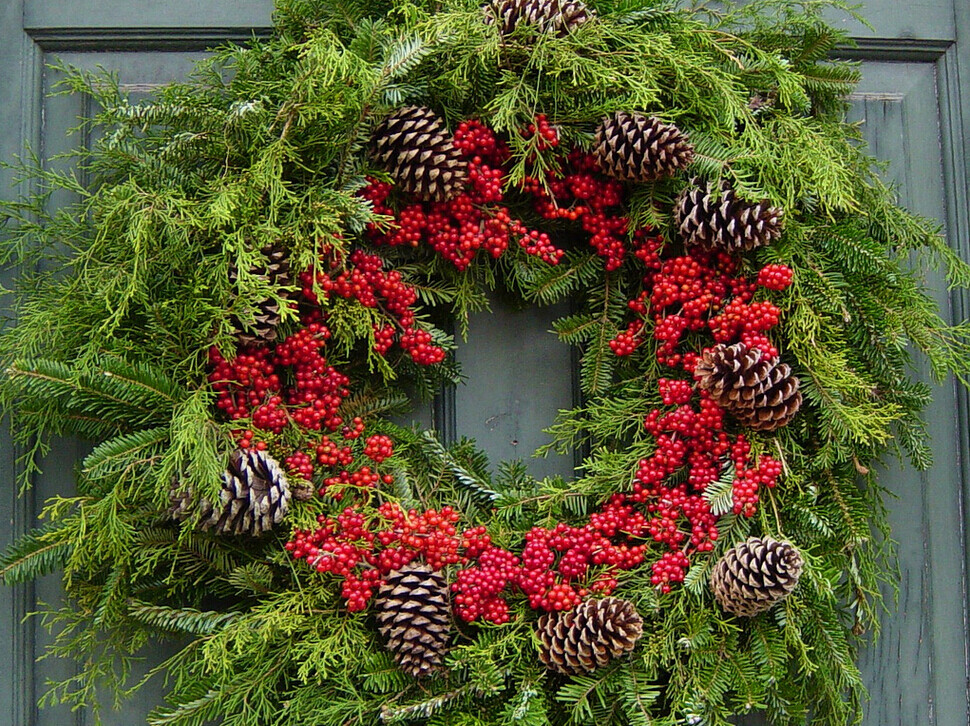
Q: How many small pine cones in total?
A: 10